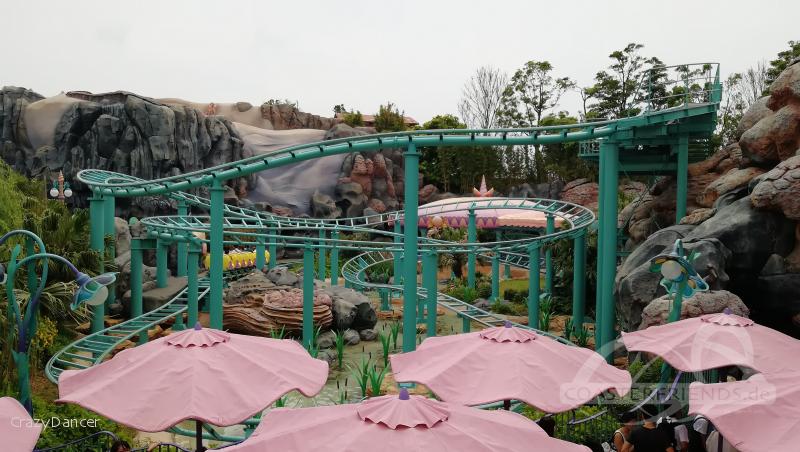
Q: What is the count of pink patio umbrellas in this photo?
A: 6